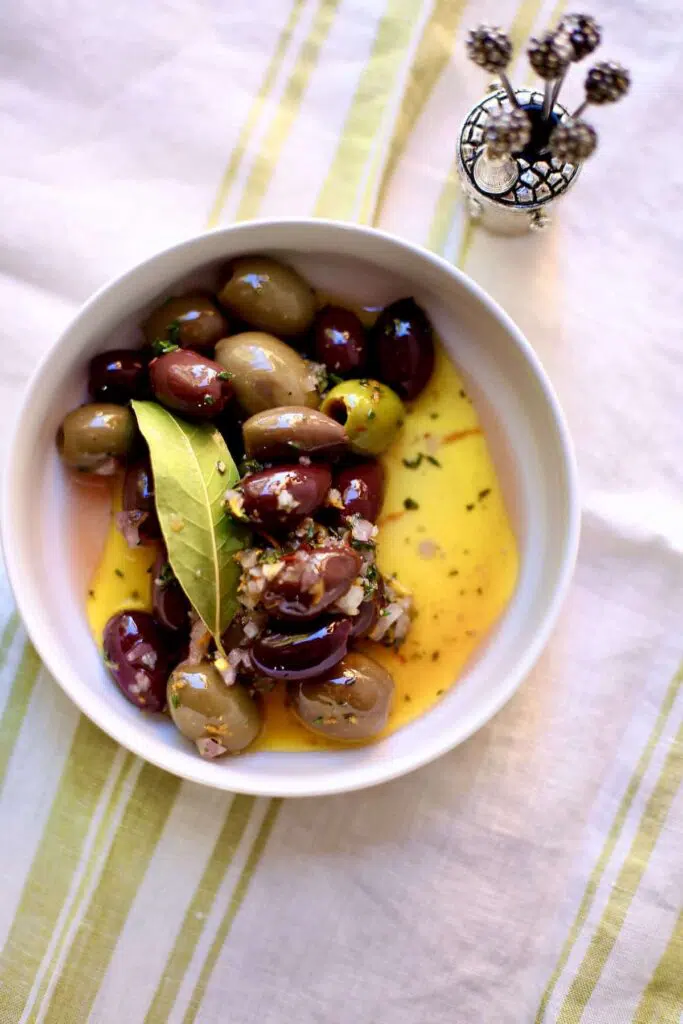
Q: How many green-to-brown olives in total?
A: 8